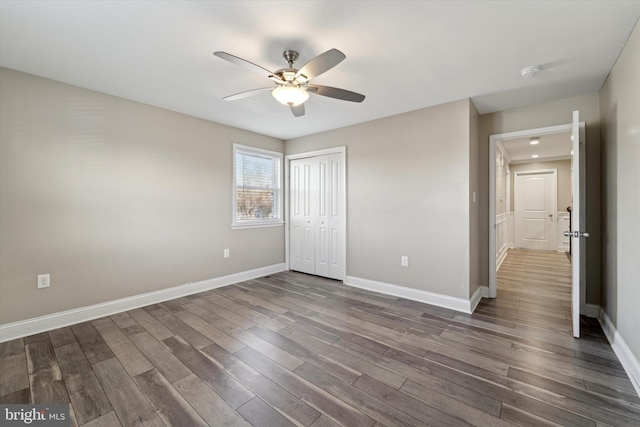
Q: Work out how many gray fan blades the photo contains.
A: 5